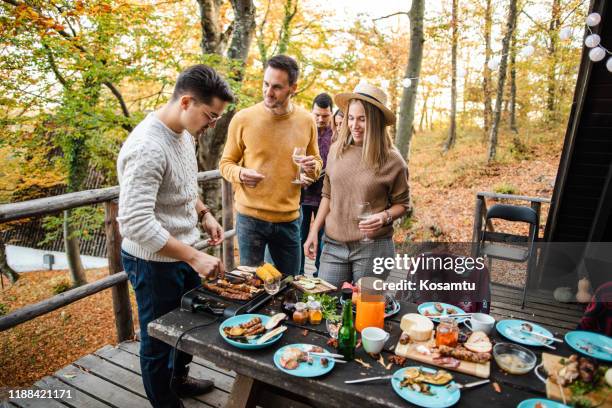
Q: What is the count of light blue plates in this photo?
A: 7